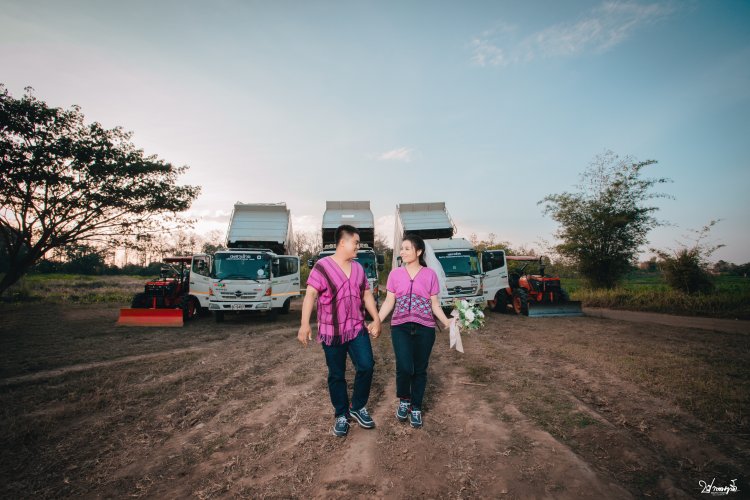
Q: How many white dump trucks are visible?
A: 3